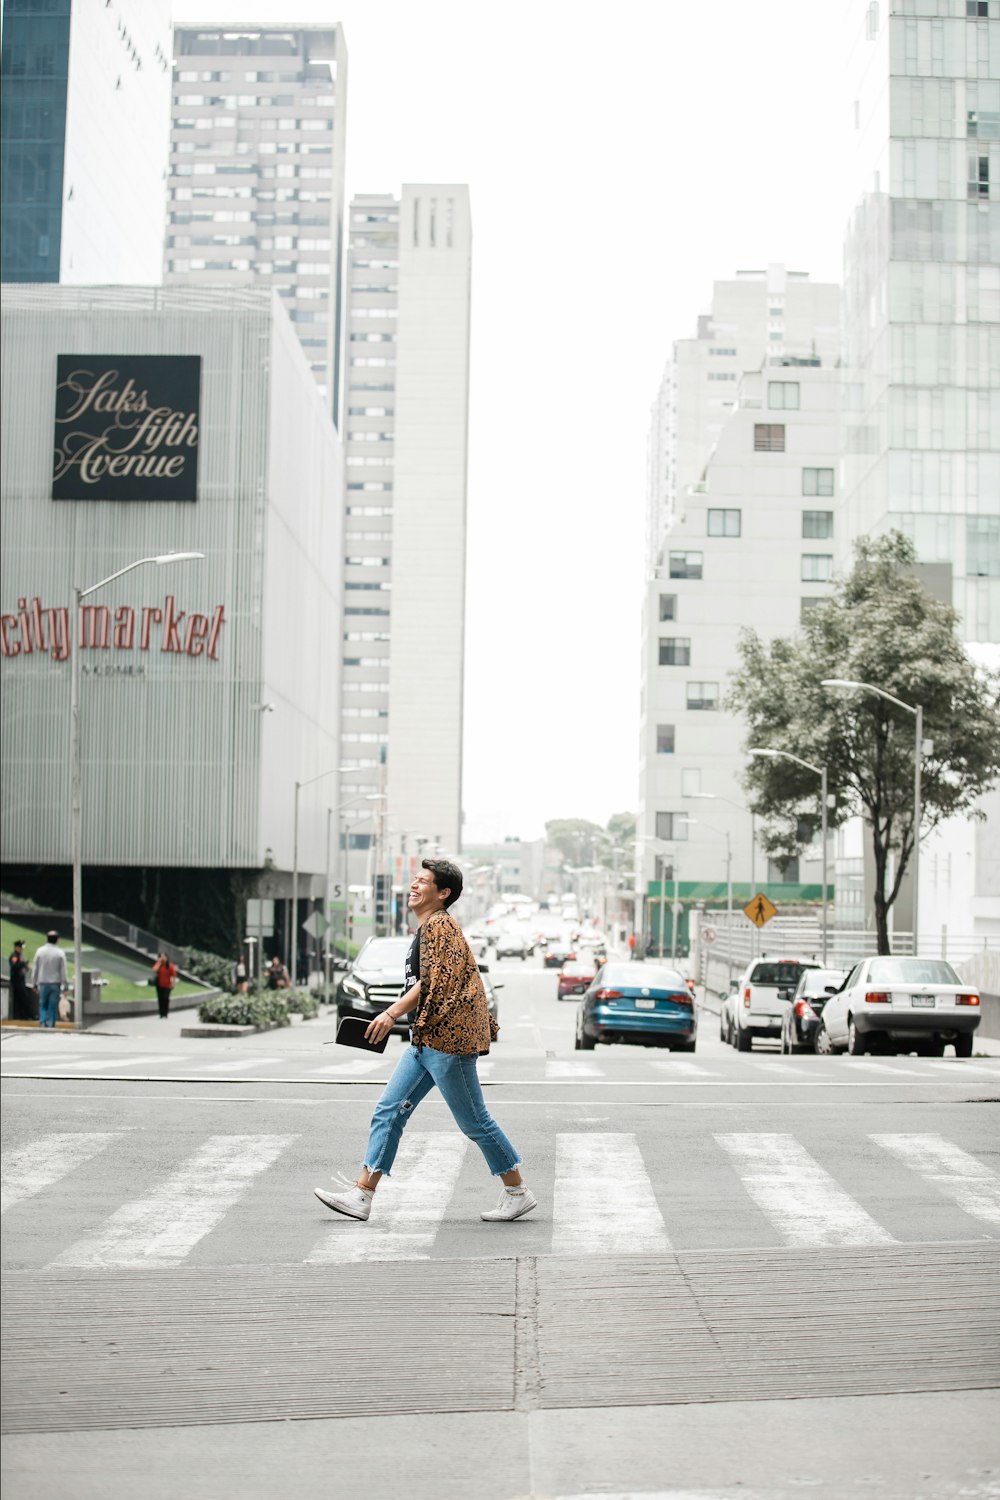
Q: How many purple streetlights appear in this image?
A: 0